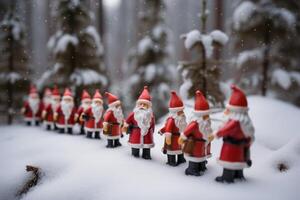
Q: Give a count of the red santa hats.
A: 11